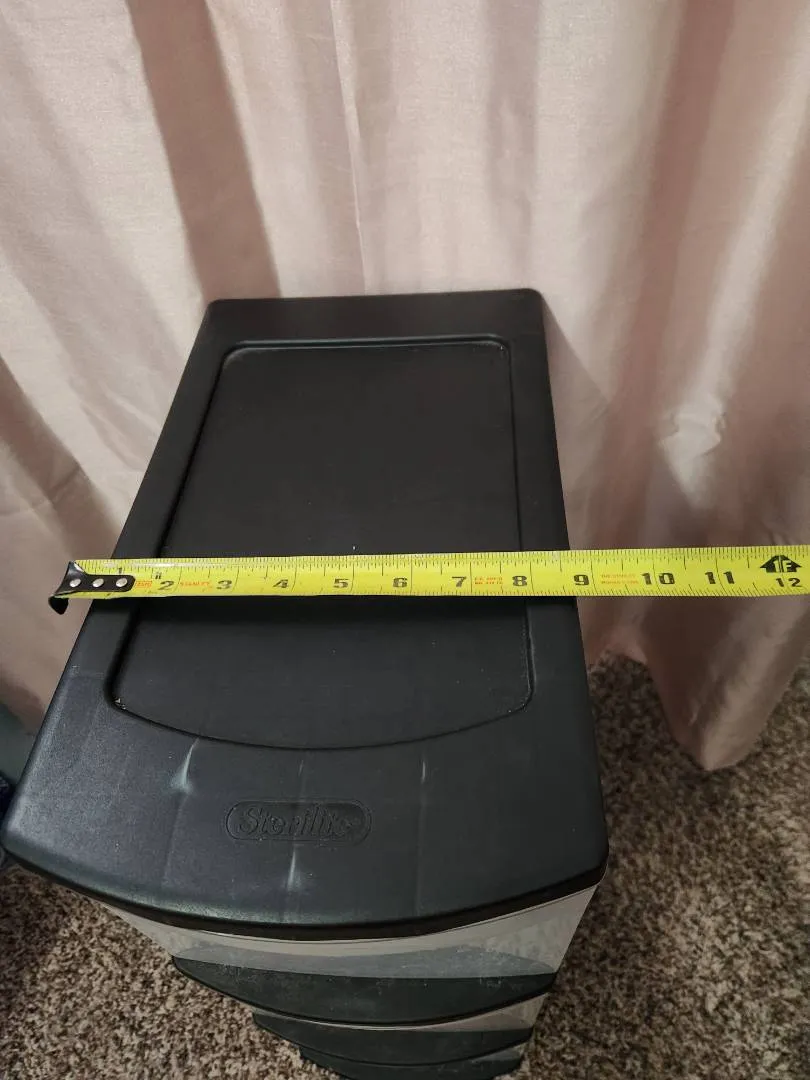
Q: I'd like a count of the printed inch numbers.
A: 12